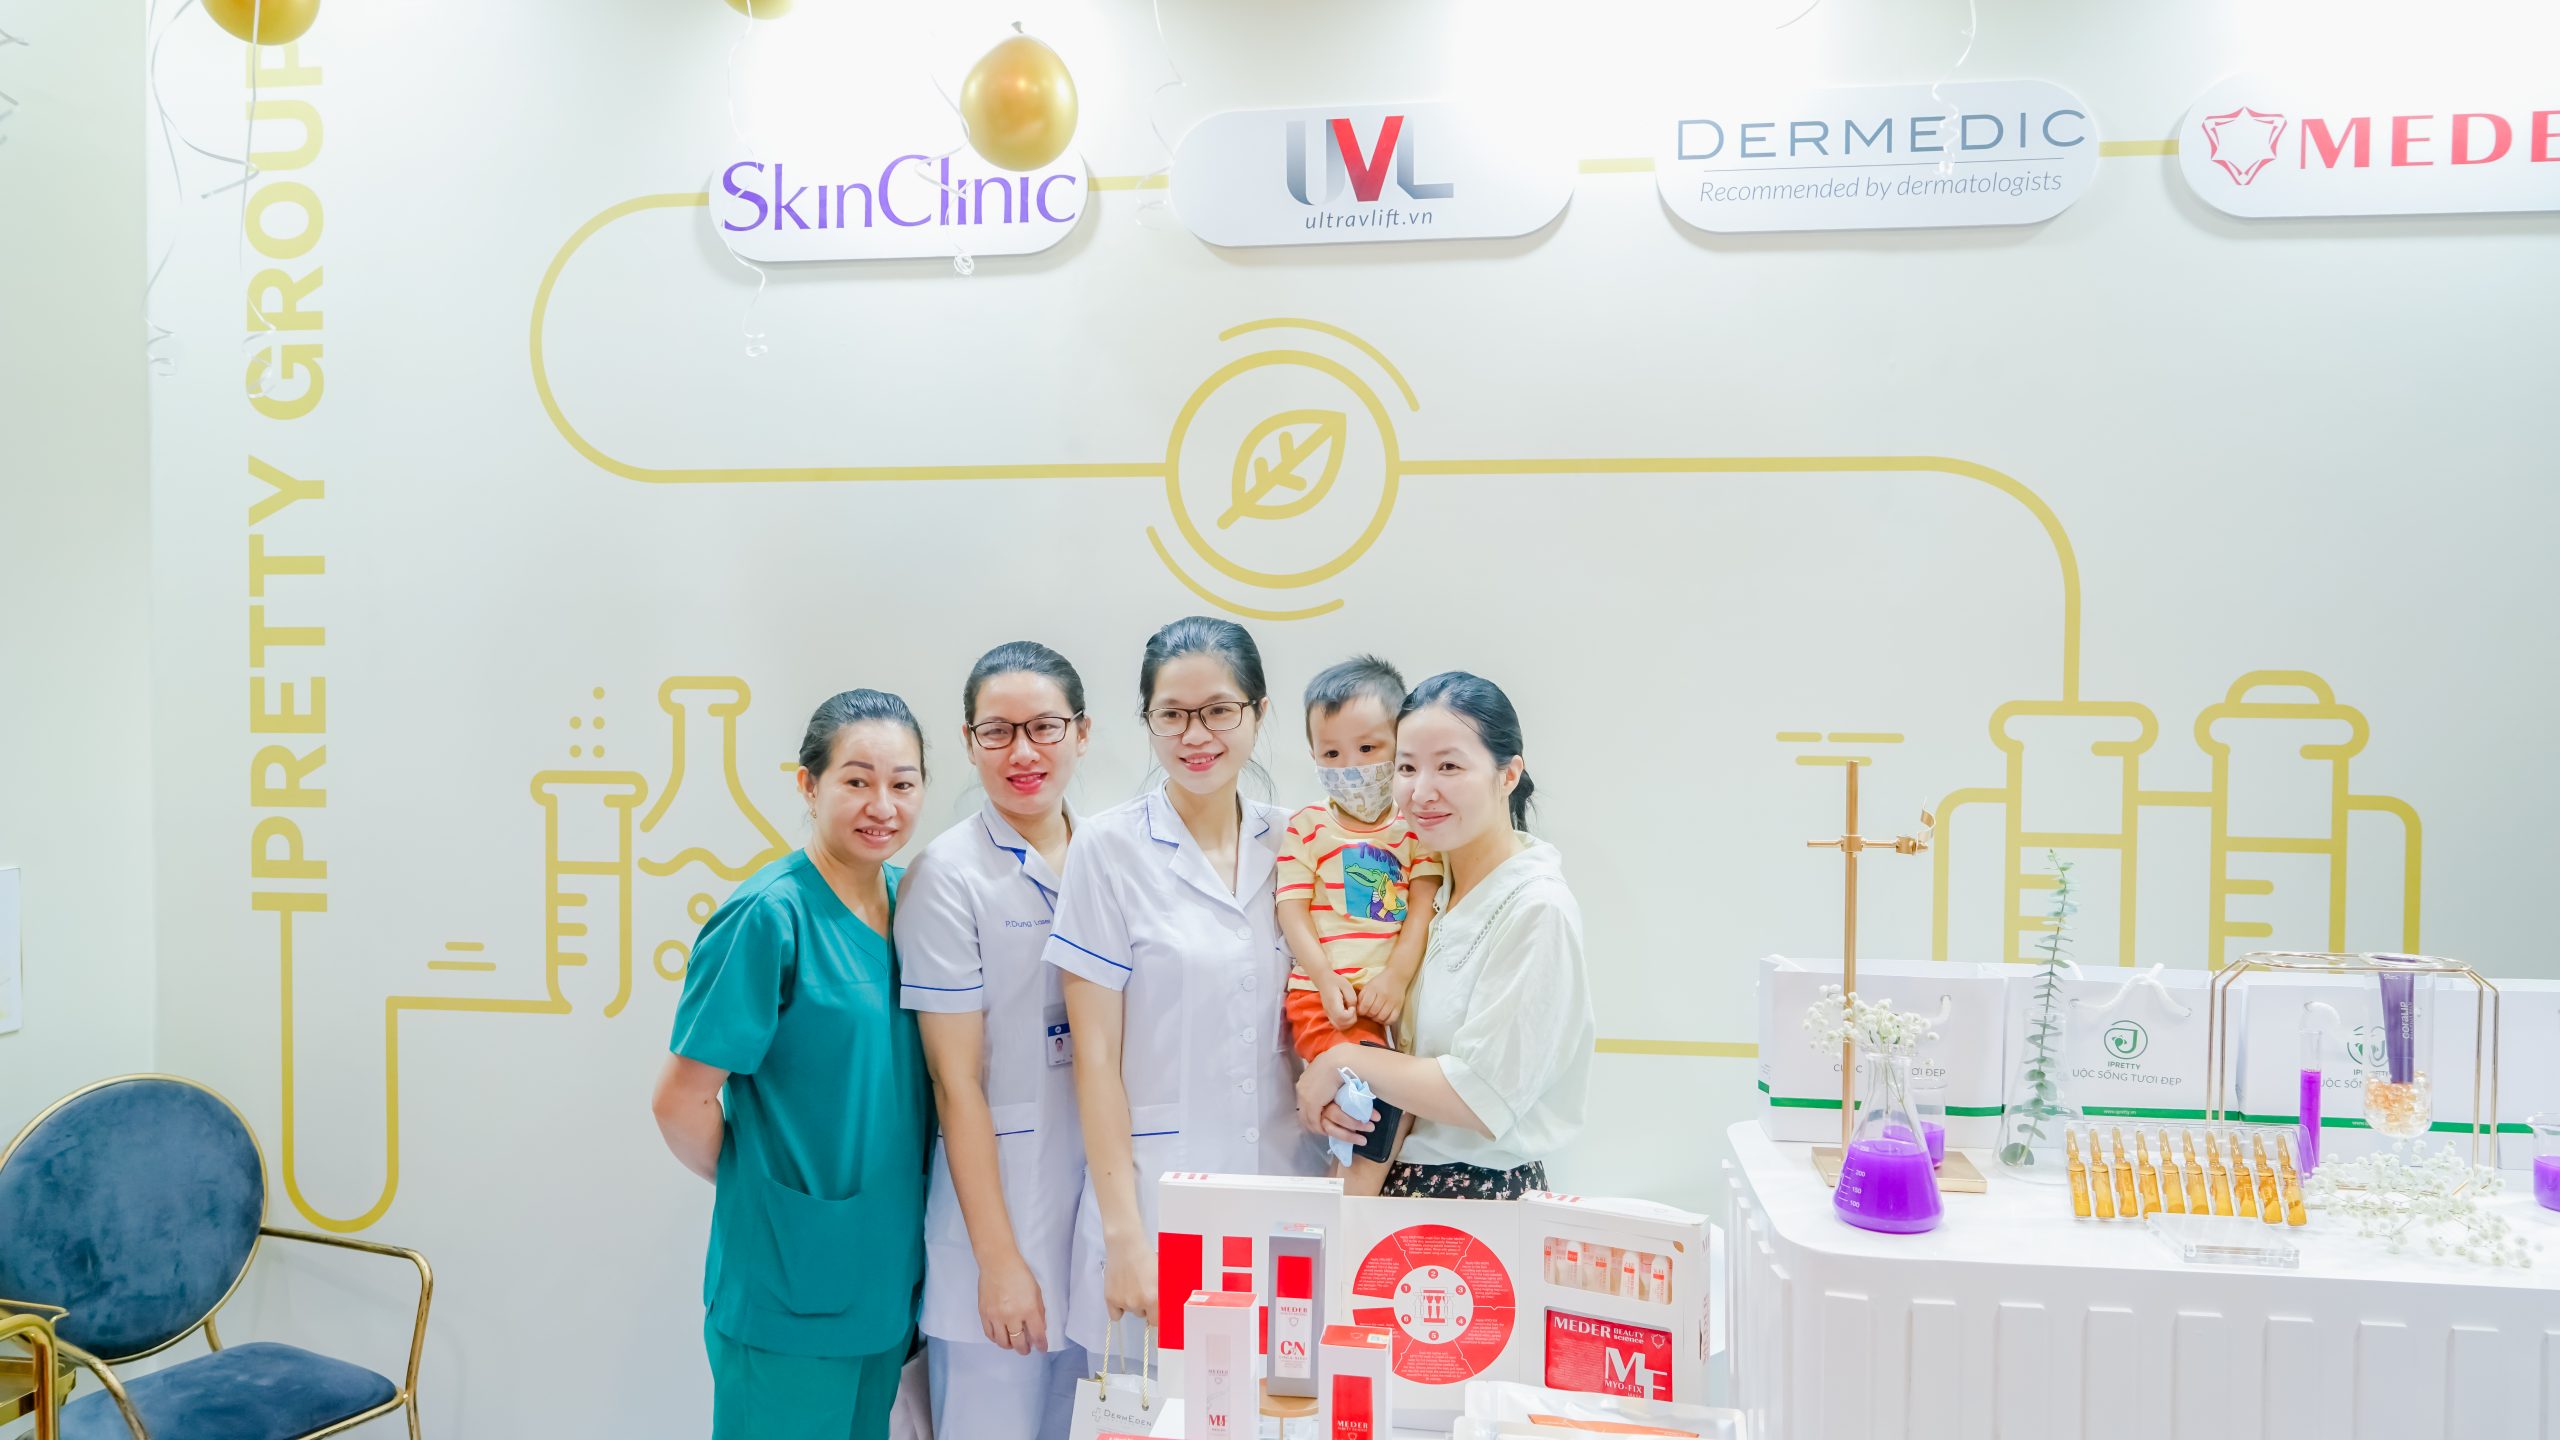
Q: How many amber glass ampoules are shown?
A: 10